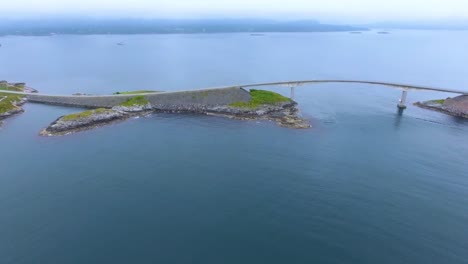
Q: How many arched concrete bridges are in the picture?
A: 1